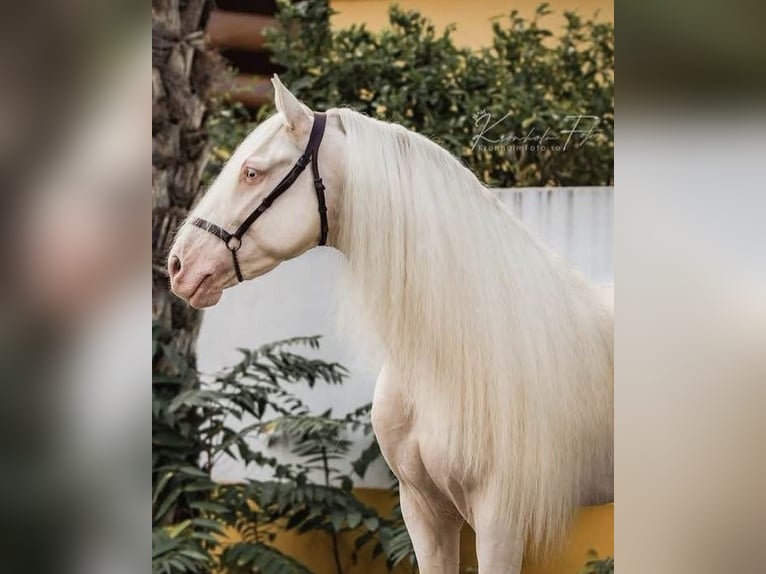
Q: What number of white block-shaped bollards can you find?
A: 0